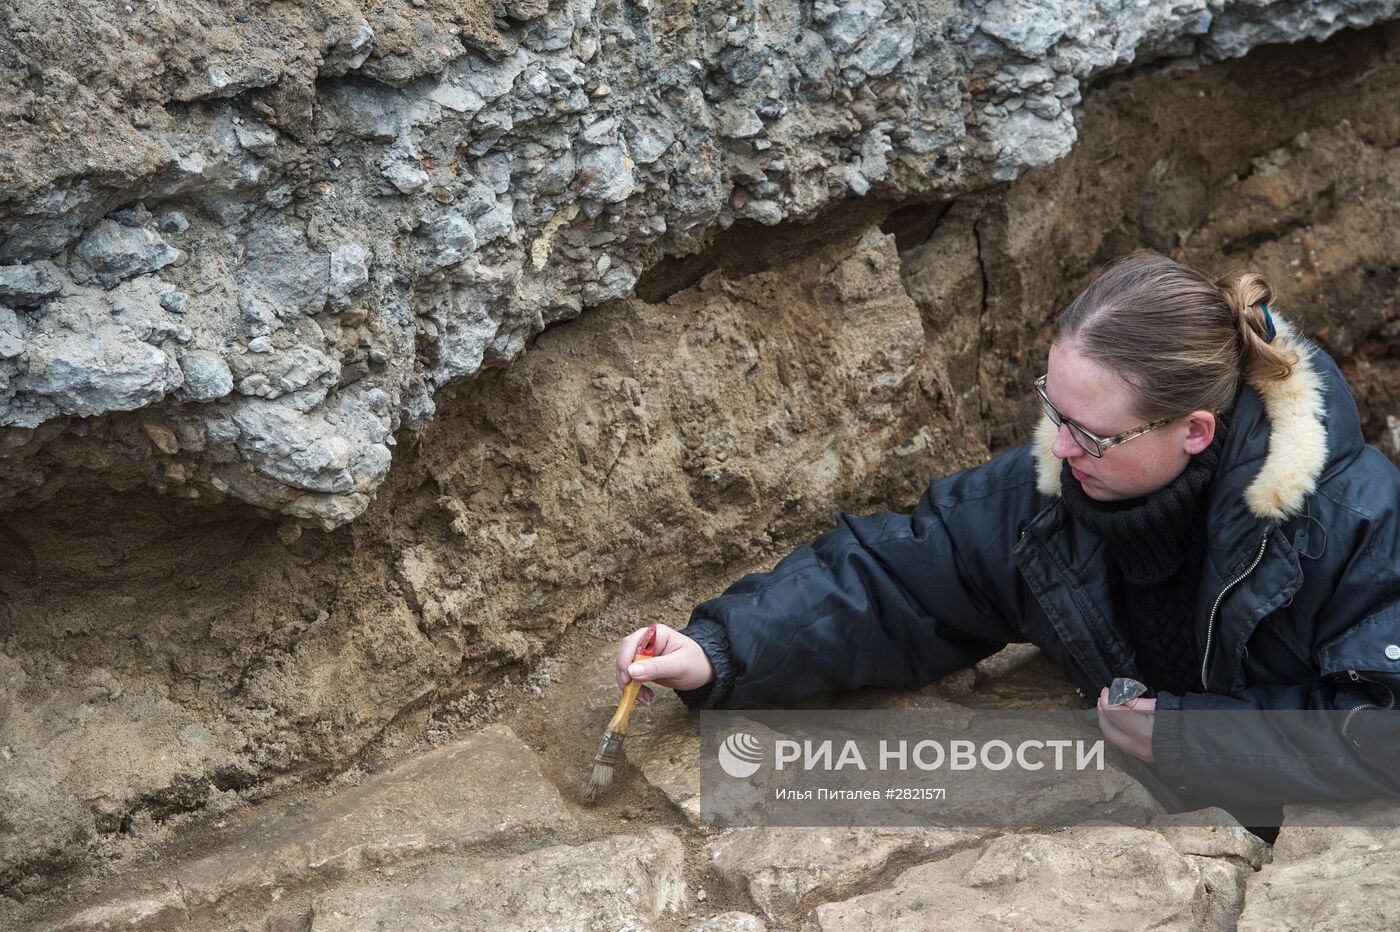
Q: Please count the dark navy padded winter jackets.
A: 1